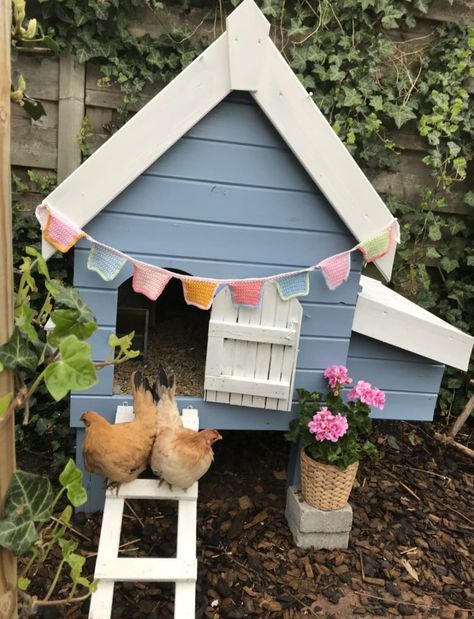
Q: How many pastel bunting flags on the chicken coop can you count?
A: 8